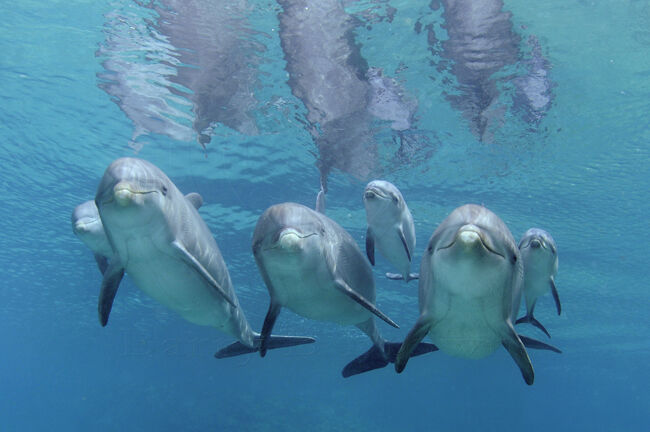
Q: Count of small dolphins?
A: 3